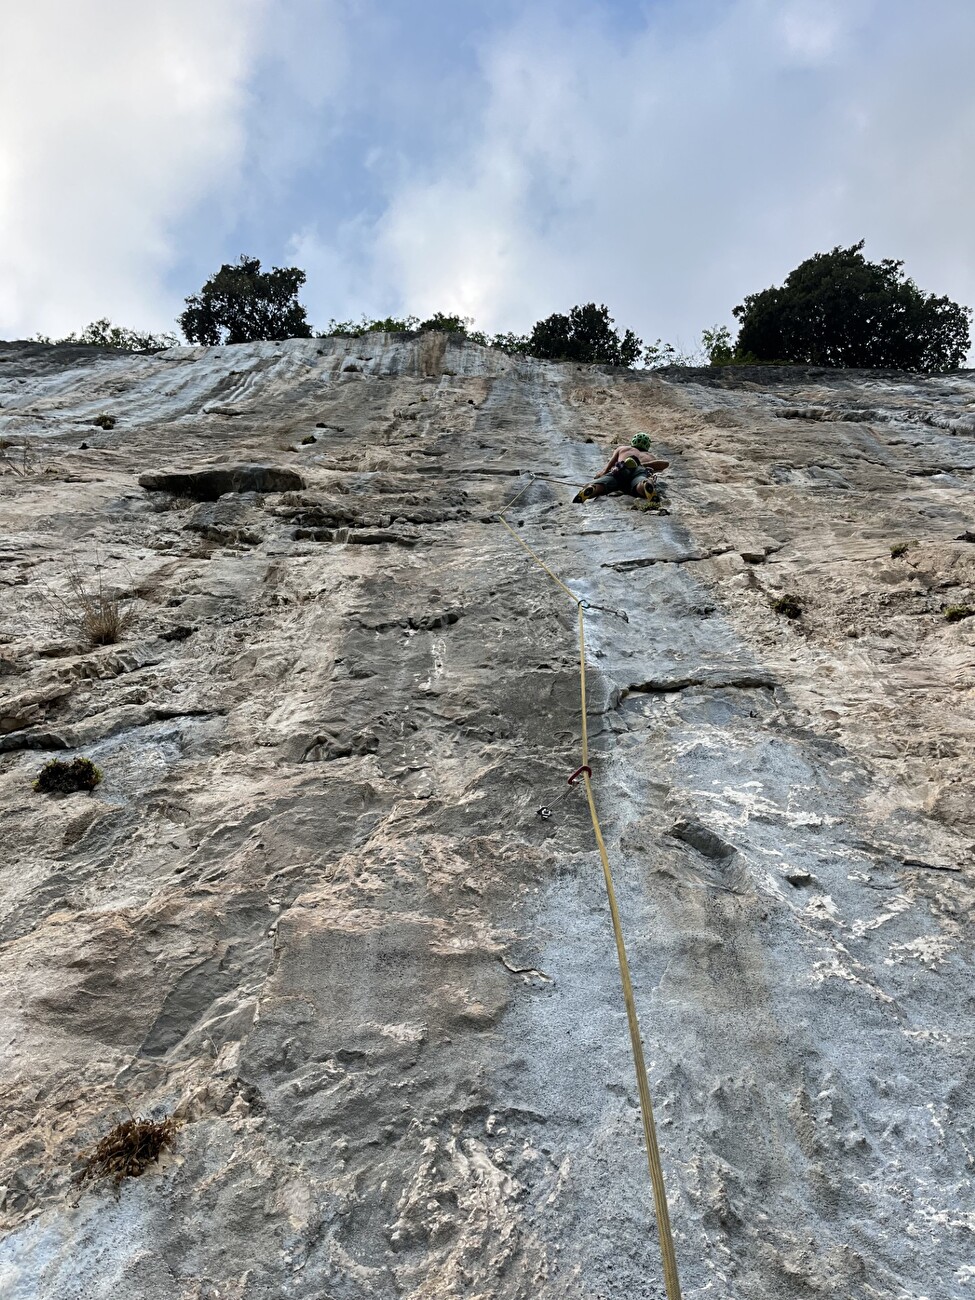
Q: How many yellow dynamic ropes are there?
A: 1